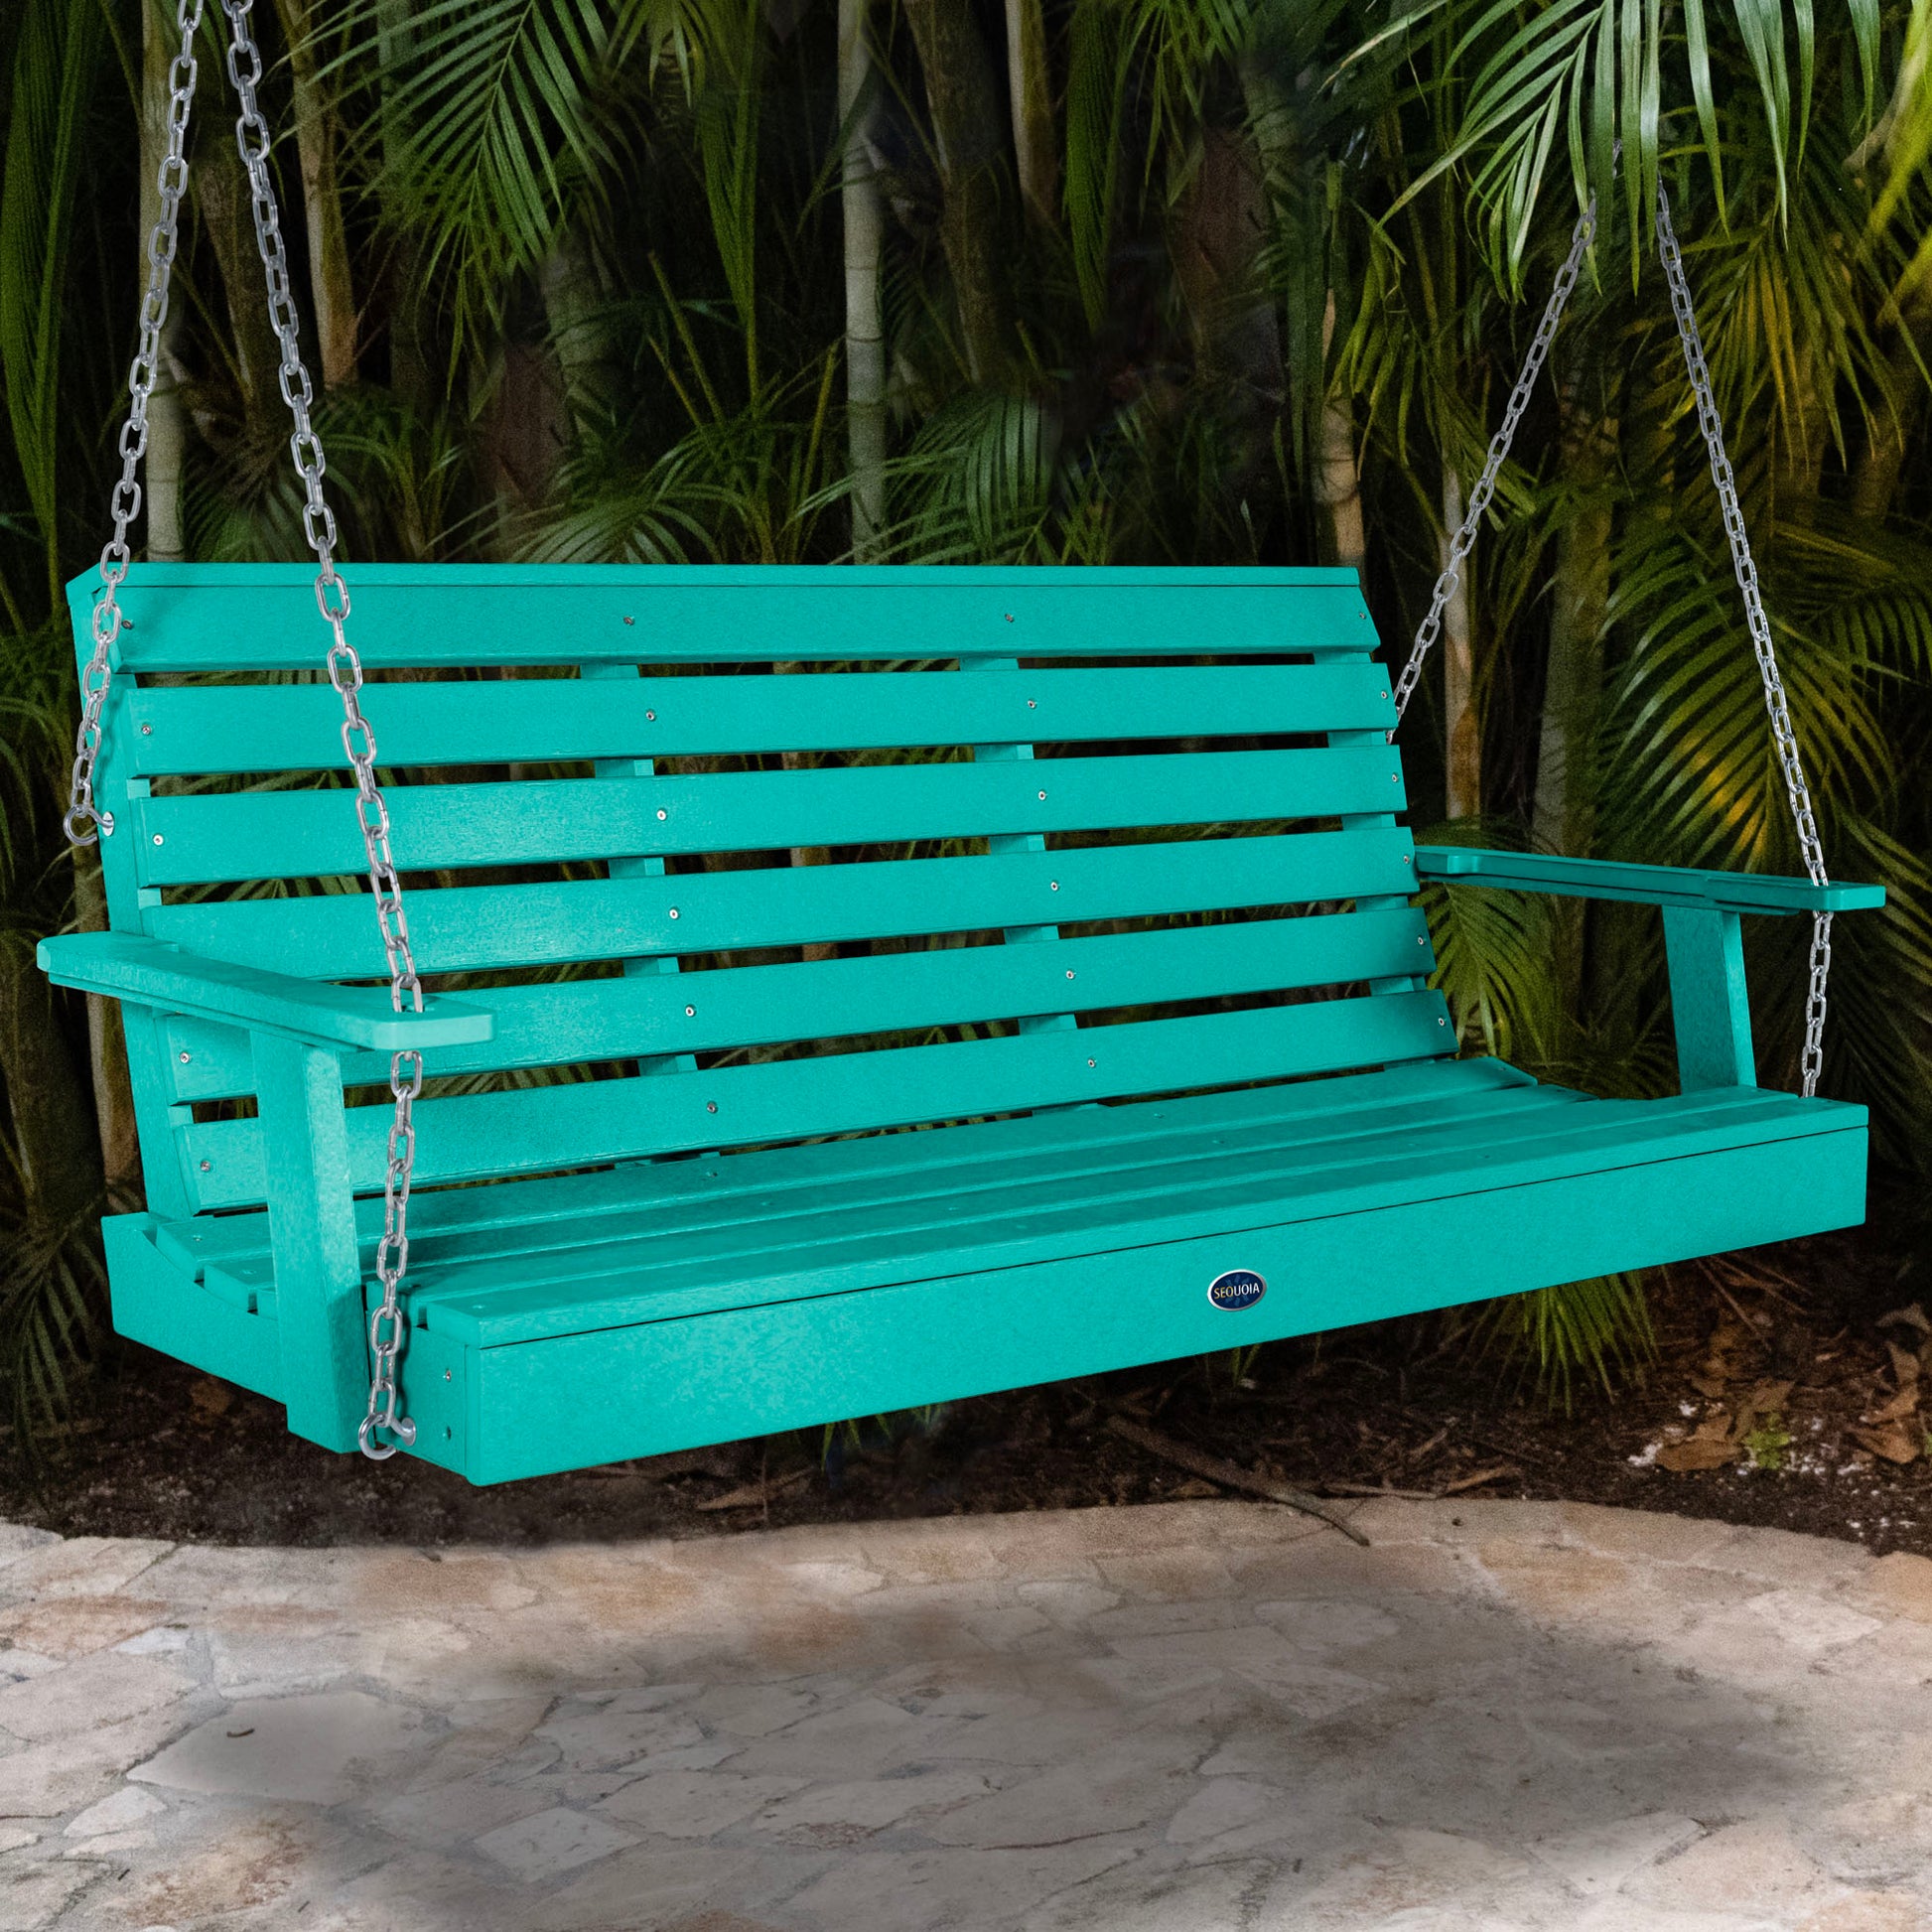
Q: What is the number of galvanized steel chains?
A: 4